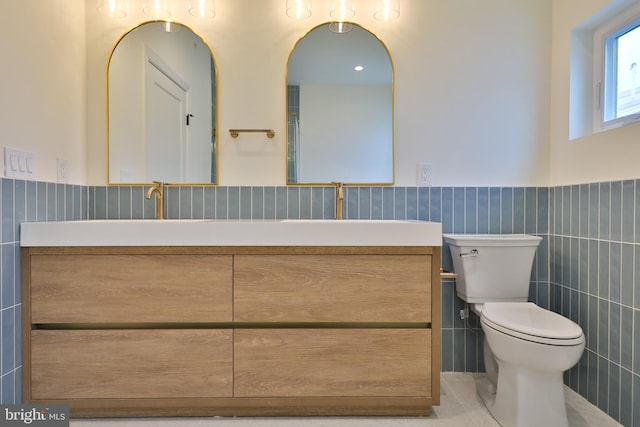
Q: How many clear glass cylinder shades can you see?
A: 6